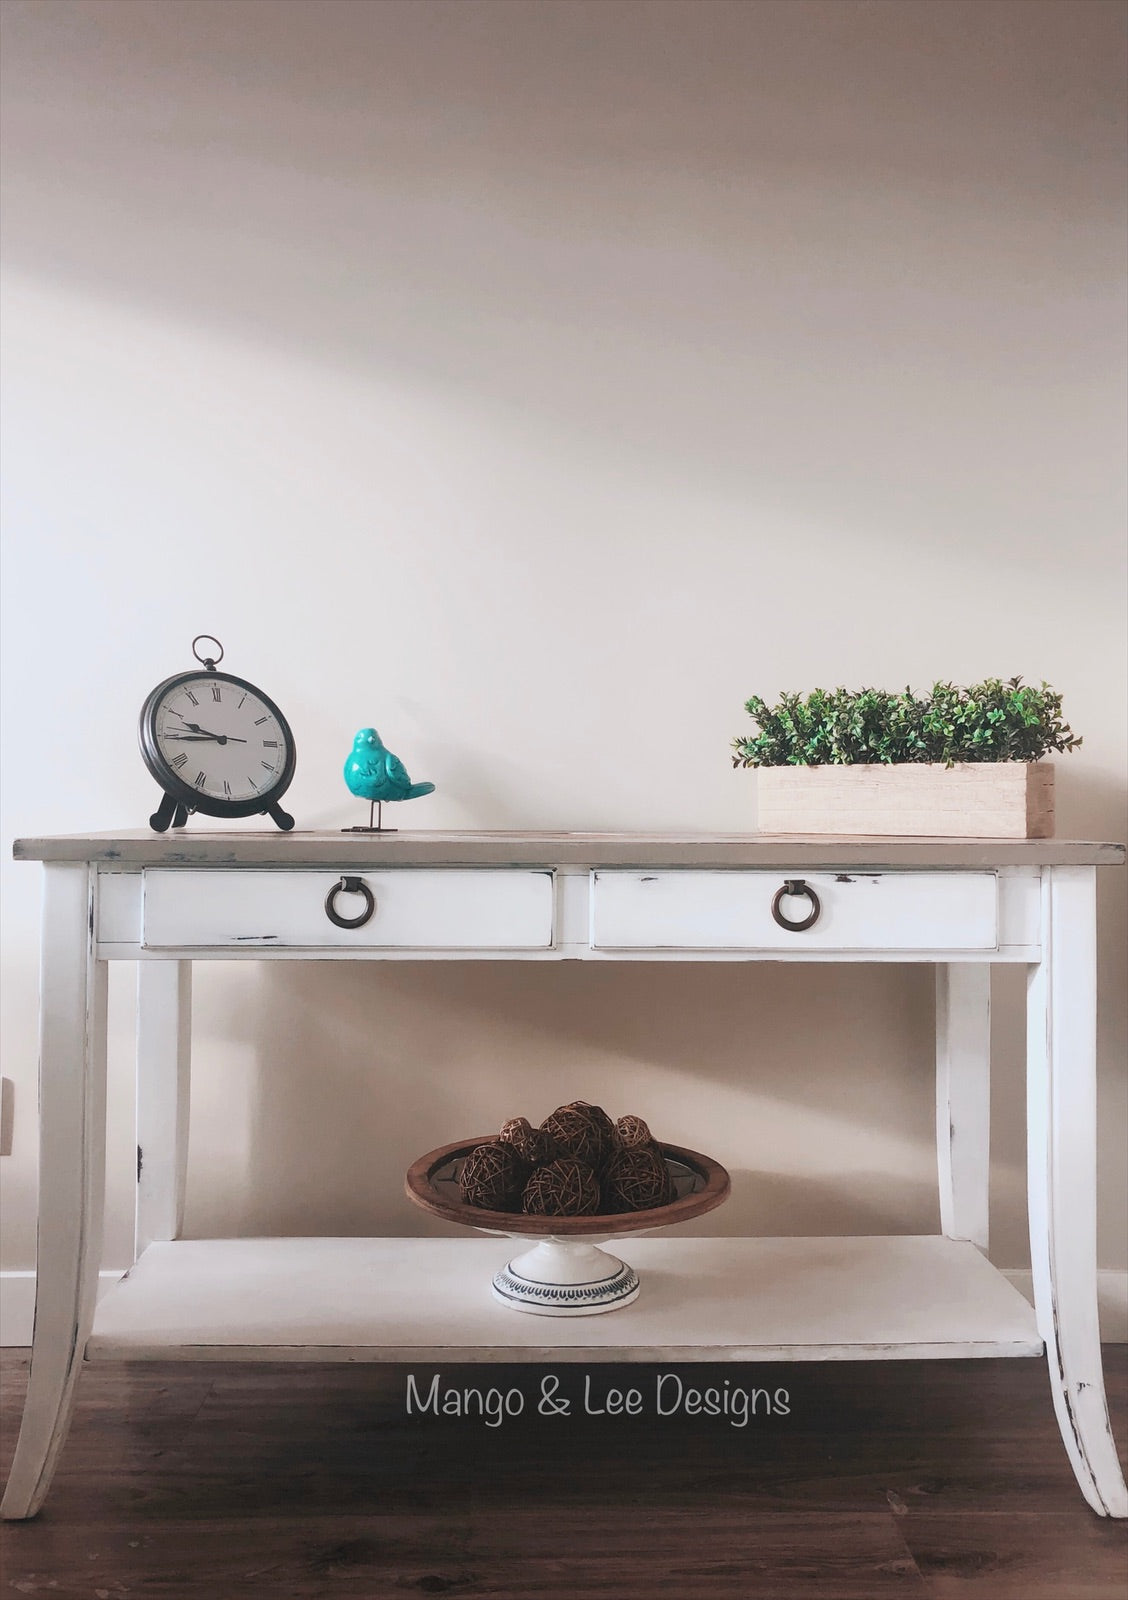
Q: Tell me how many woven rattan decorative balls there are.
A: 7